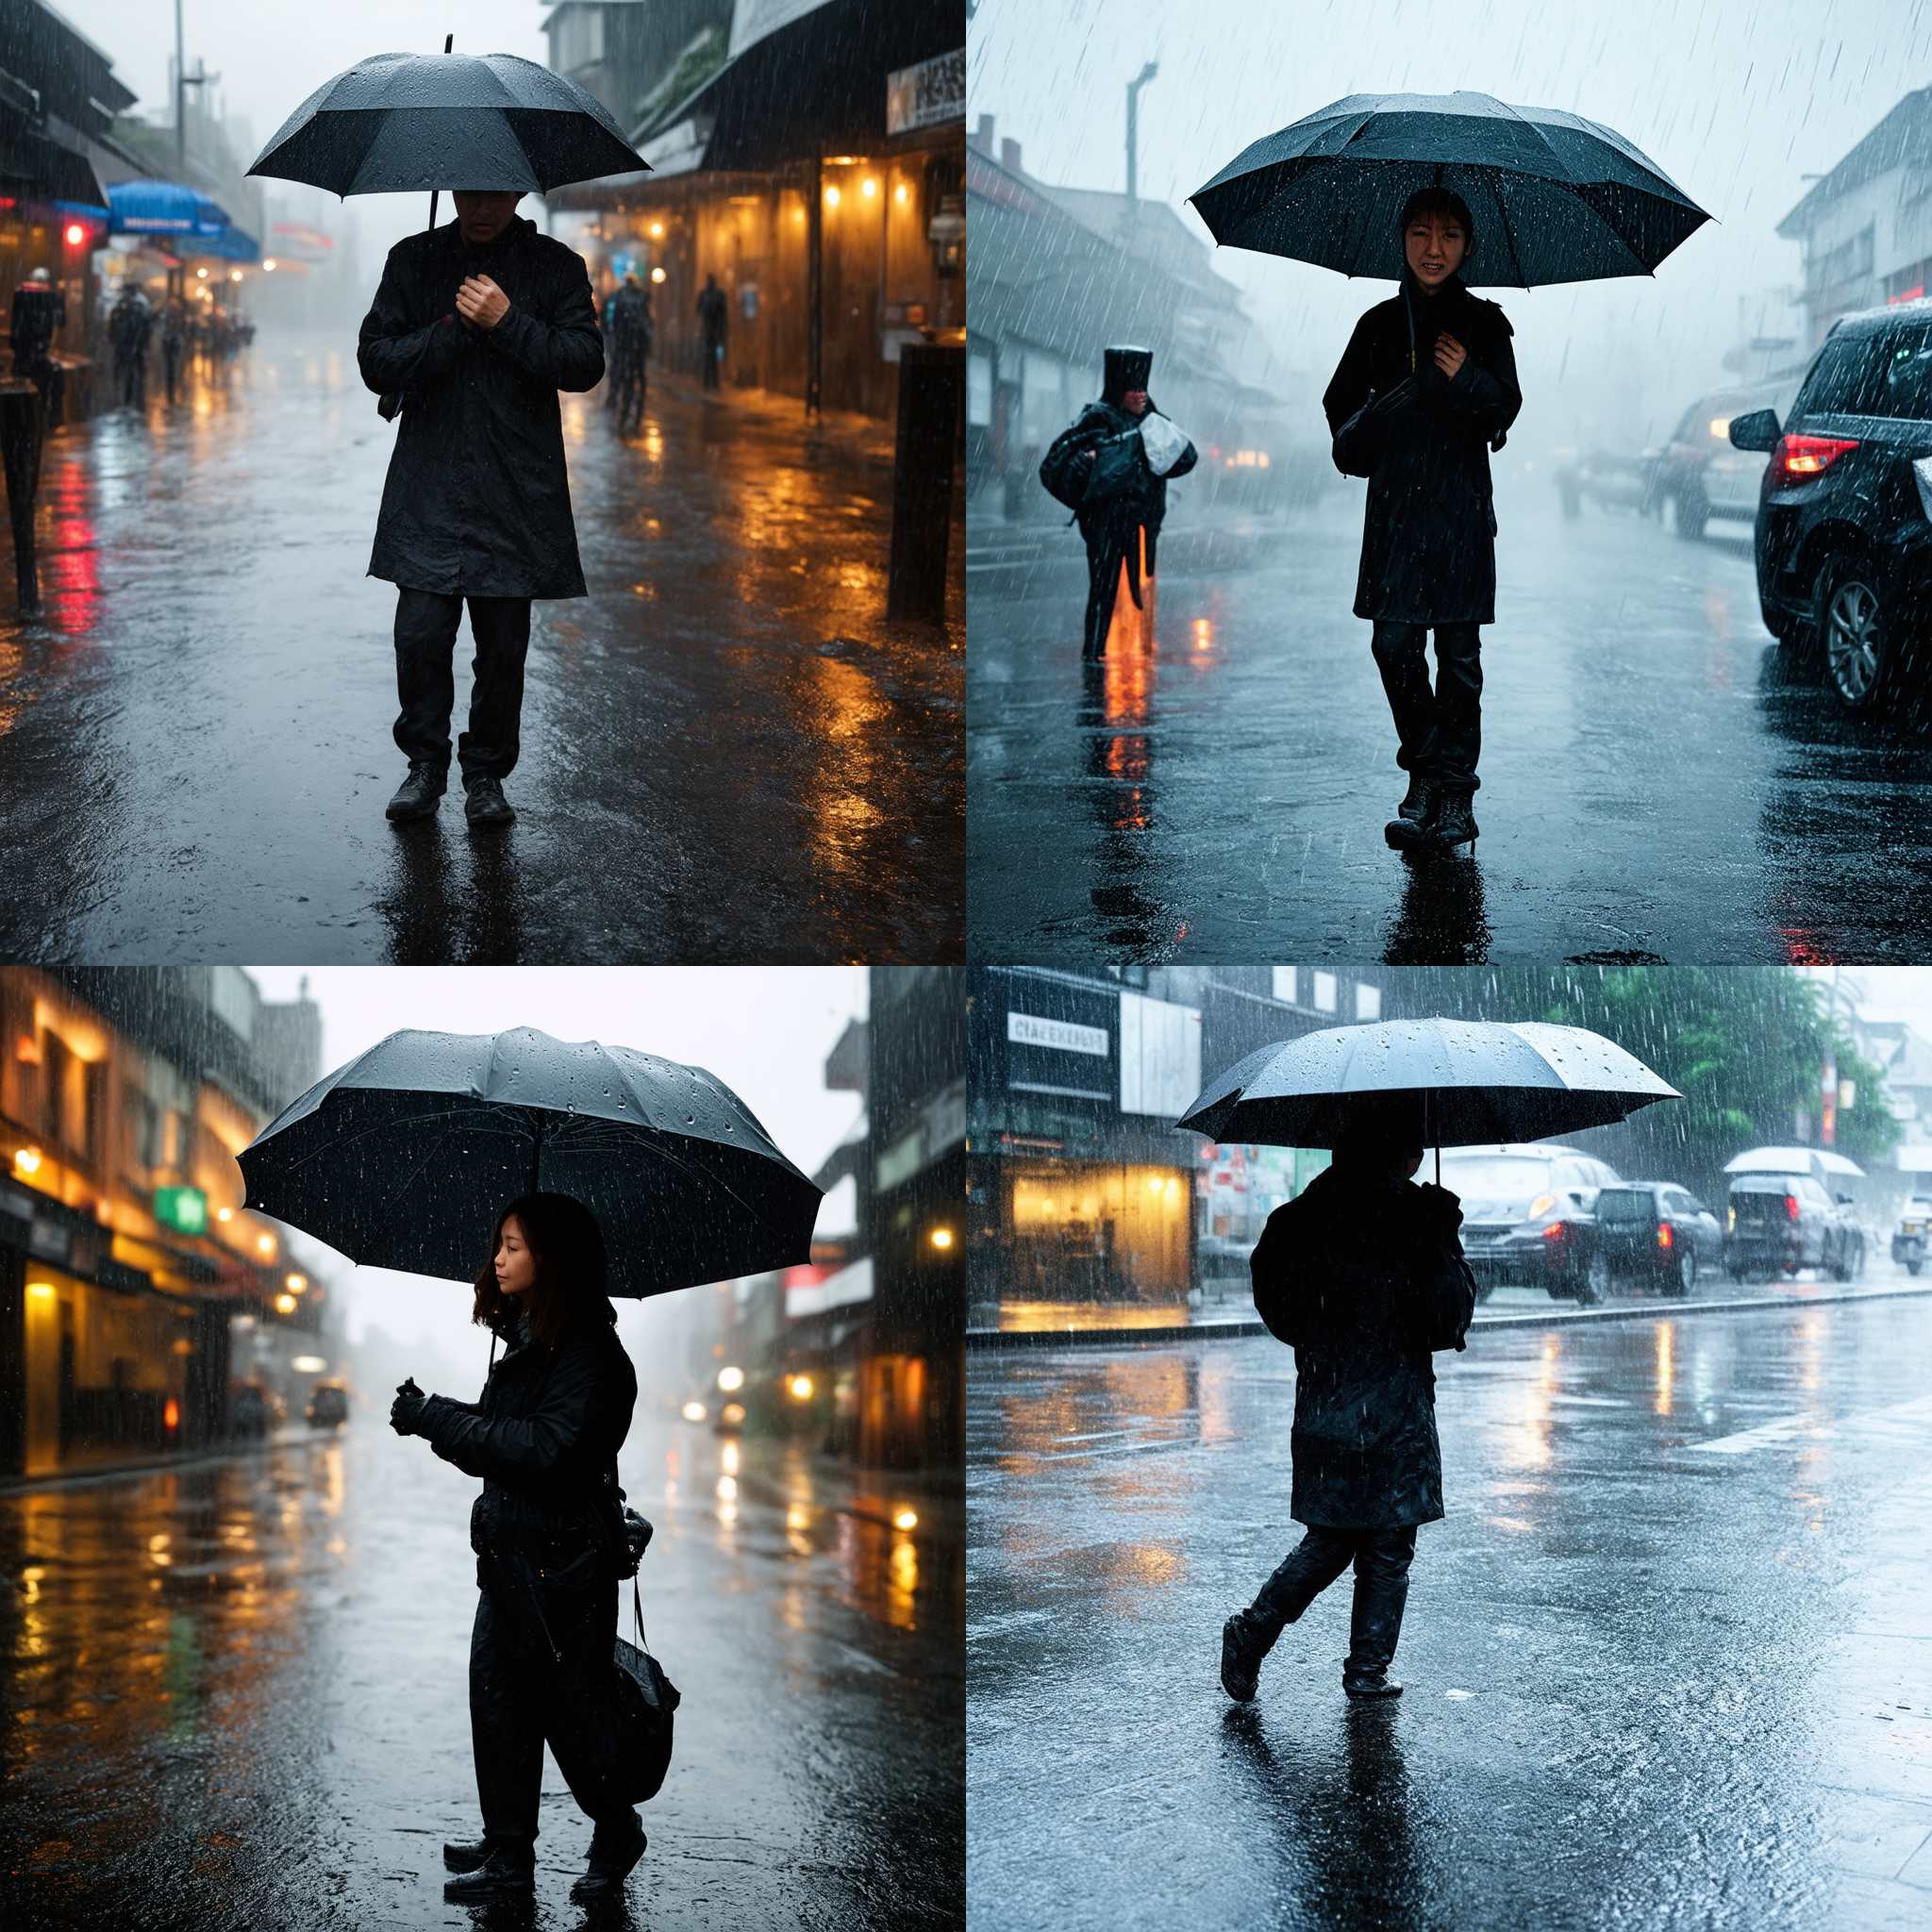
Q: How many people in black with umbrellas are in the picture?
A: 4